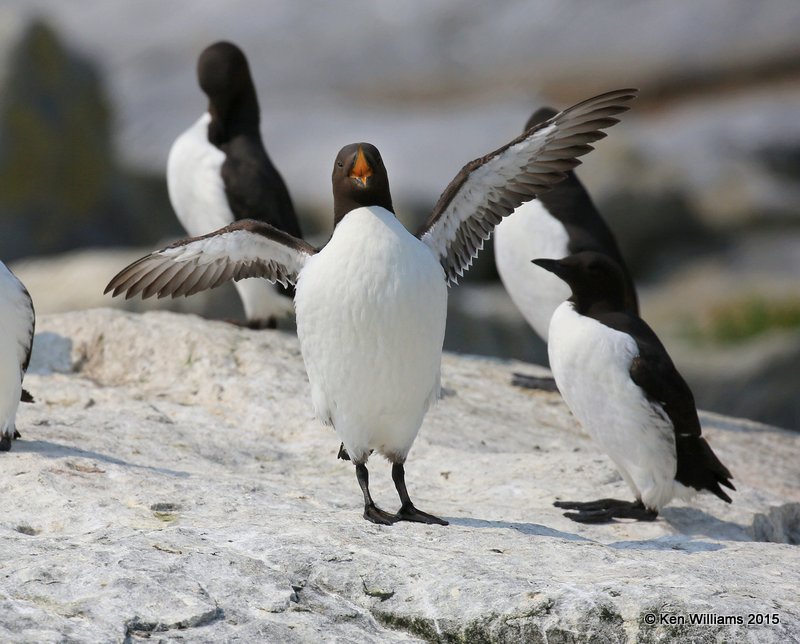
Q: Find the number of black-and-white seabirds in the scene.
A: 5